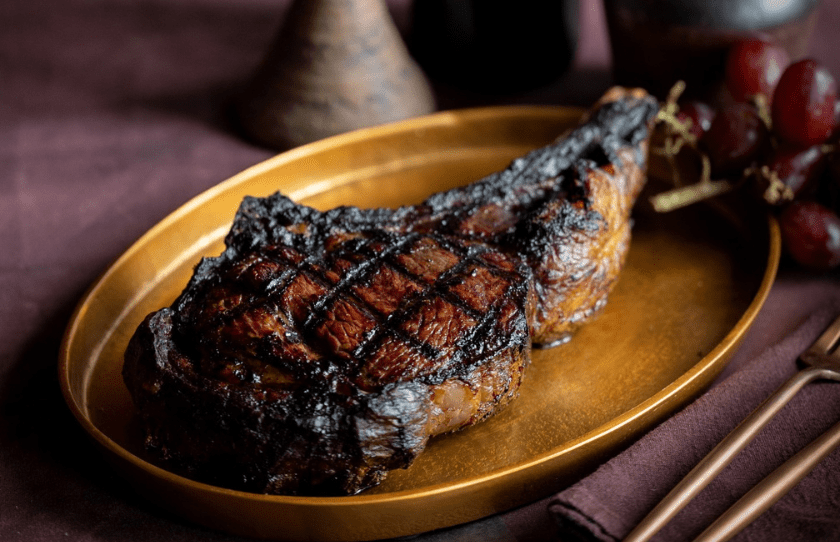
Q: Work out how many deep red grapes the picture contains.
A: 6